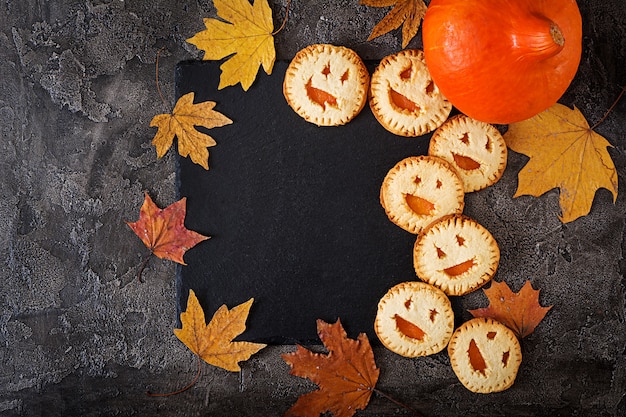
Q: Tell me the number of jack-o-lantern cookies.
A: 7